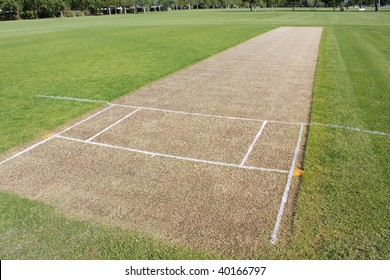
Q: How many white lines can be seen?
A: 6